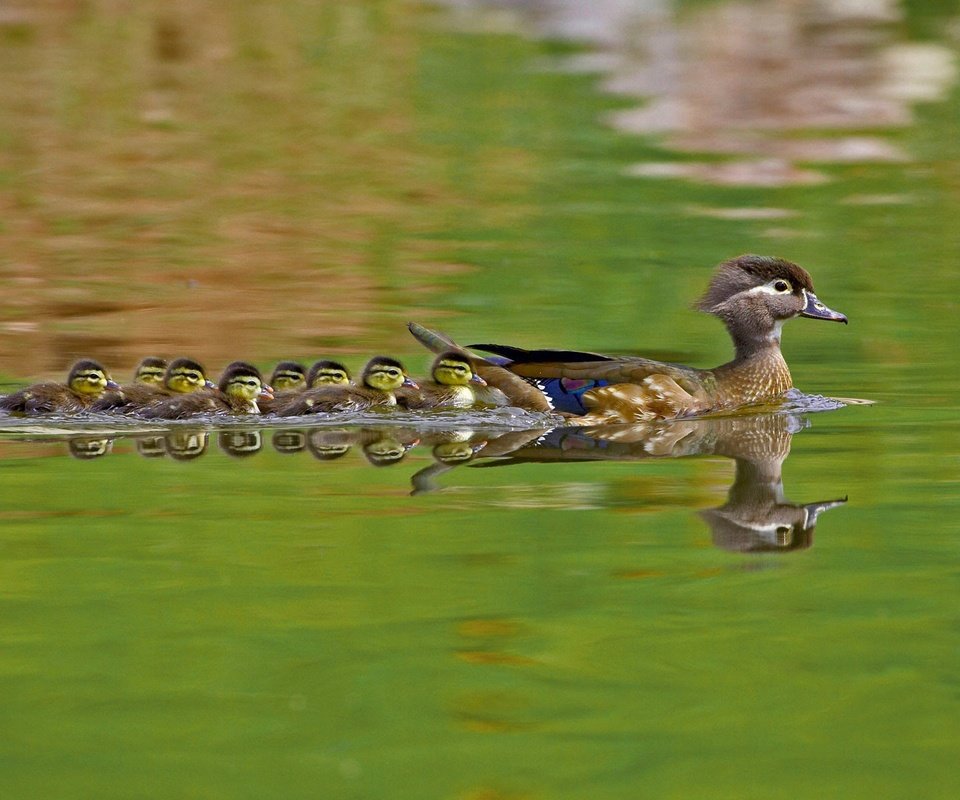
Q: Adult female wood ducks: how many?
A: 1